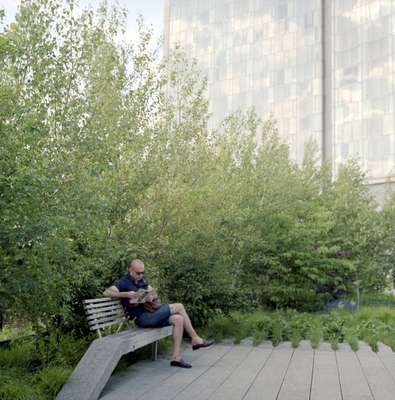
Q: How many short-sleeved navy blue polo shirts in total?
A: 1